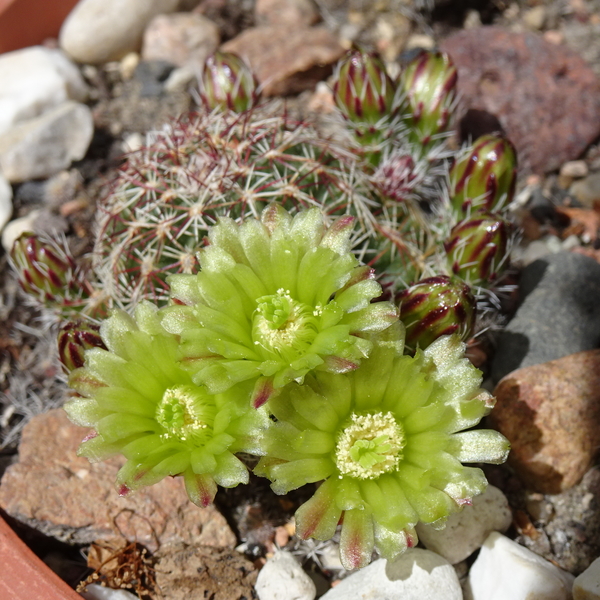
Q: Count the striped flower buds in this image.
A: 8